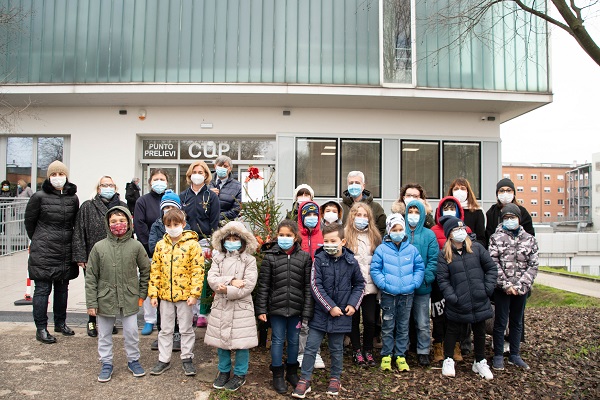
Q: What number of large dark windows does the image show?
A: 4